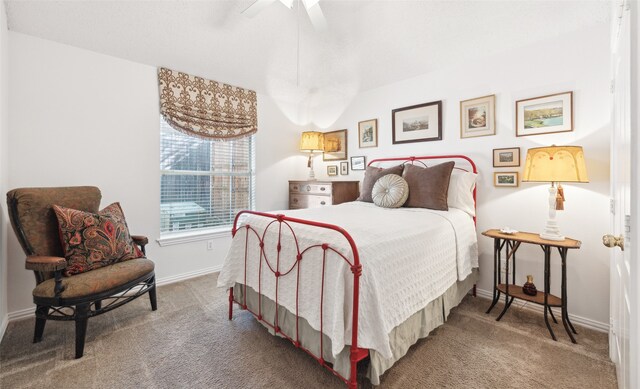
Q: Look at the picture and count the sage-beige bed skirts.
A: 1